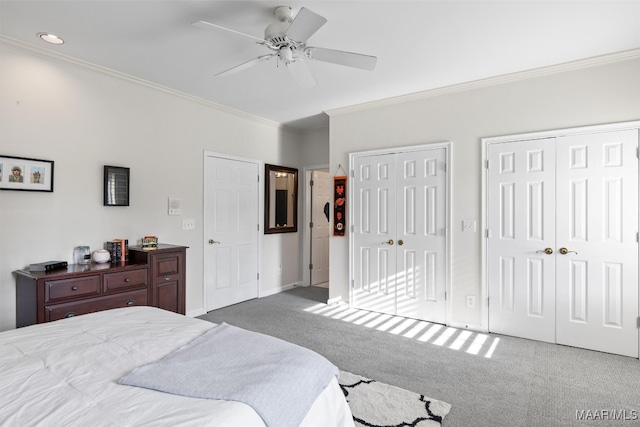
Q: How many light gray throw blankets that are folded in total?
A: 1